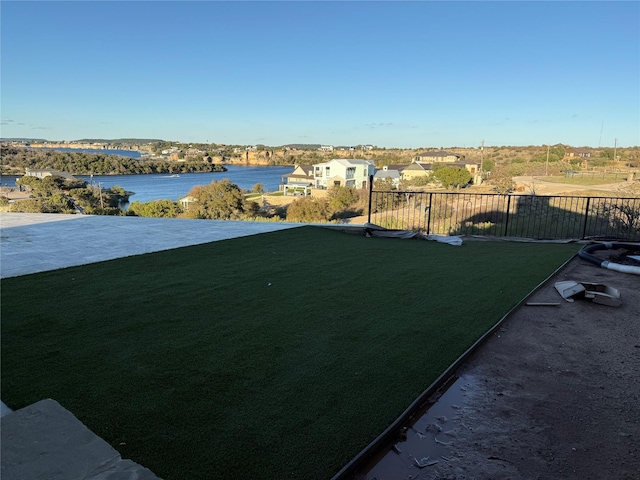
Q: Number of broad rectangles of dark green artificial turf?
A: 1